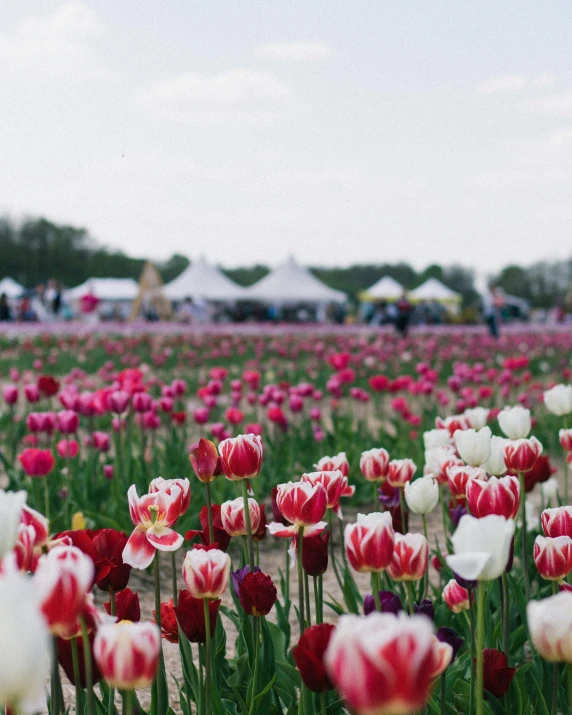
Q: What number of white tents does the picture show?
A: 6